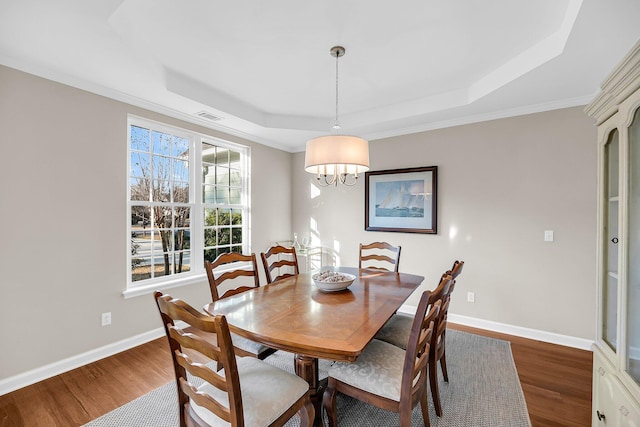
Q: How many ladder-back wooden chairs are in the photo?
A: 6